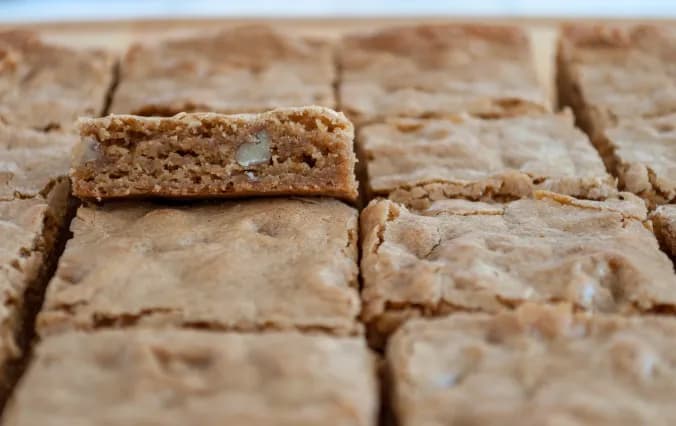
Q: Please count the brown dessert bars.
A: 14